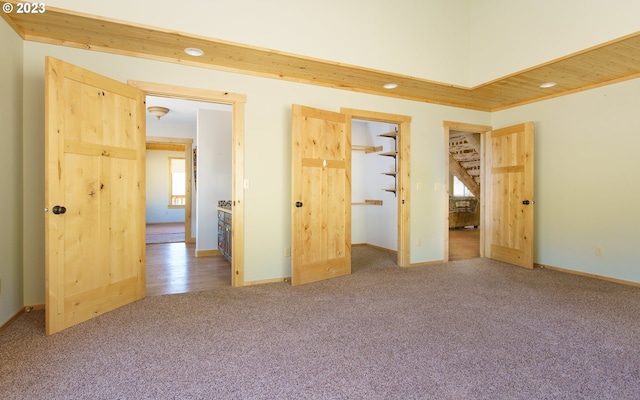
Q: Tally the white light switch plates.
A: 3